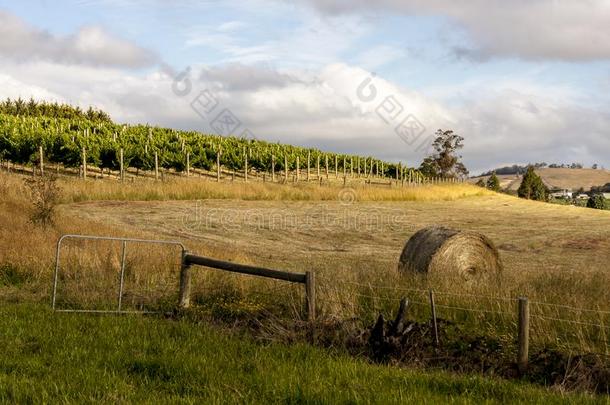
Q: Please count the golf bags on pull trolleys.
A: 0